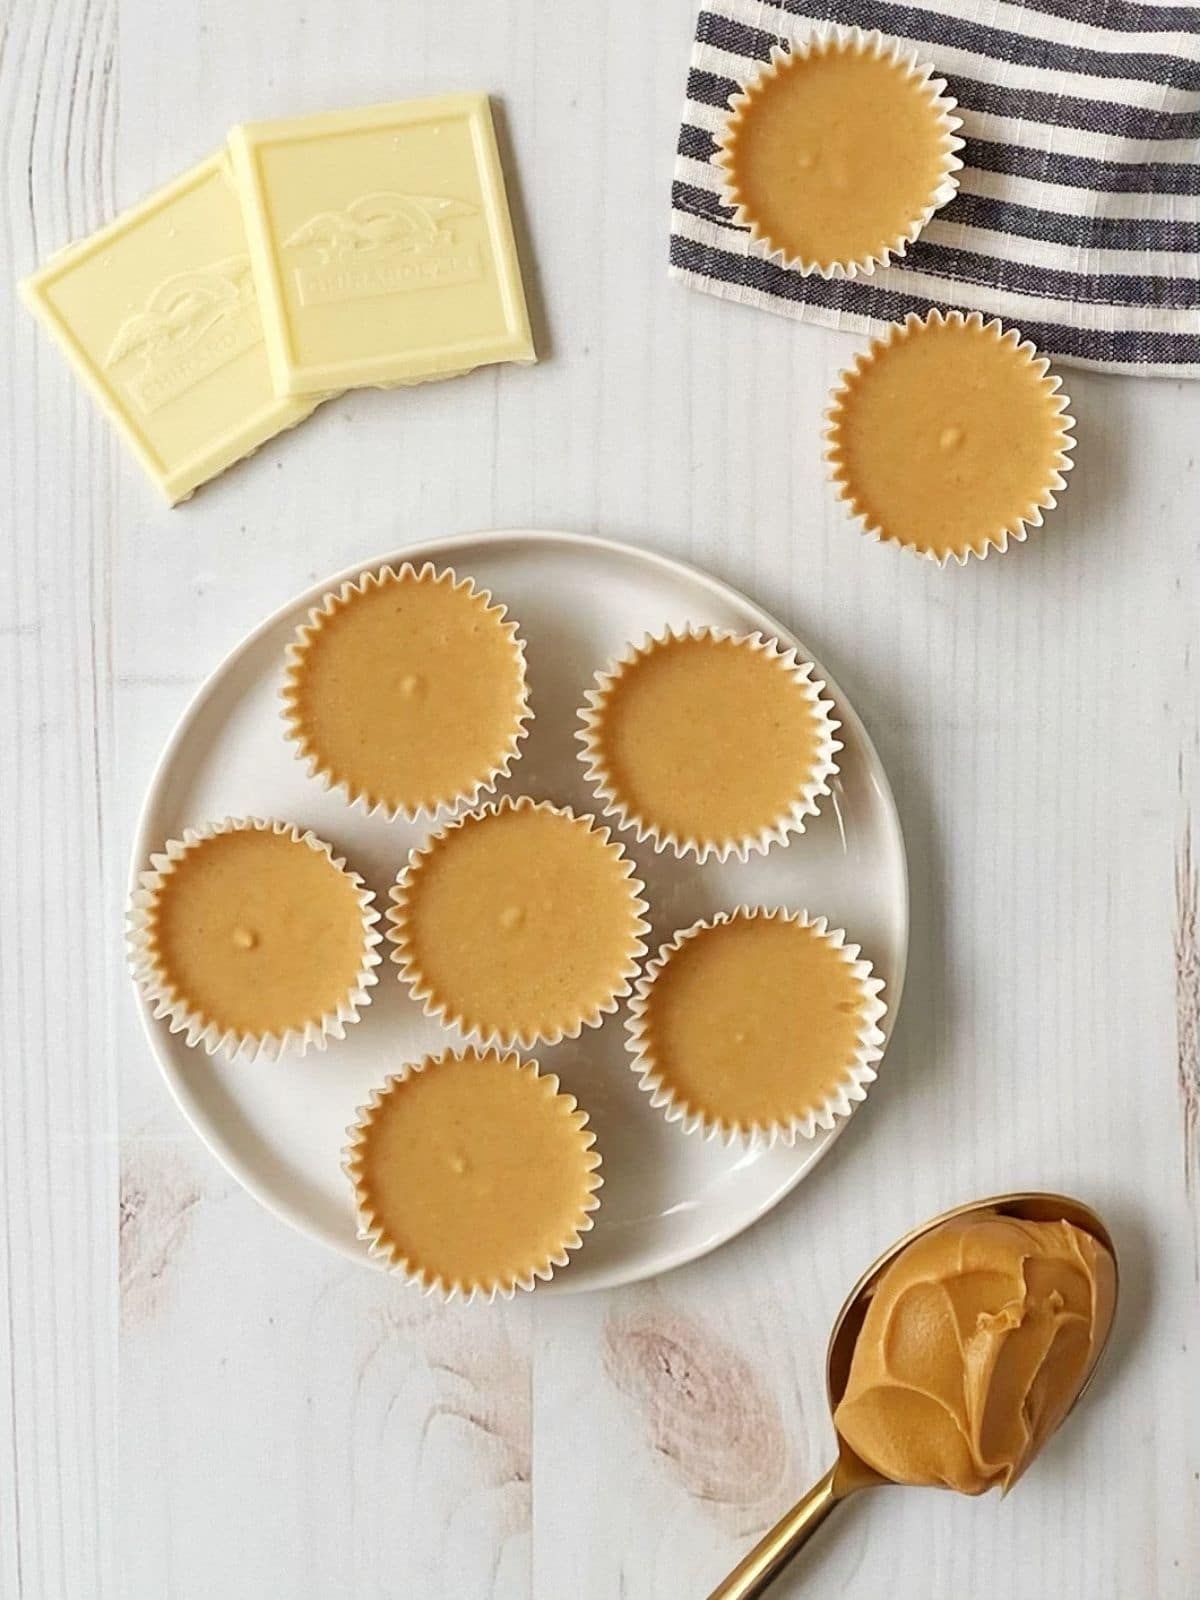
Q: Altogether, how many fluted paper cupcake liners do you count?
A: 8